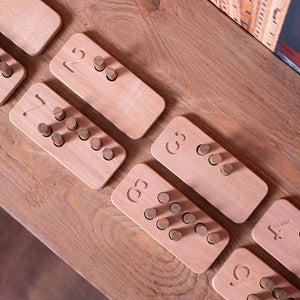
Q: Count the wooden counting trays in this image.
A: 8